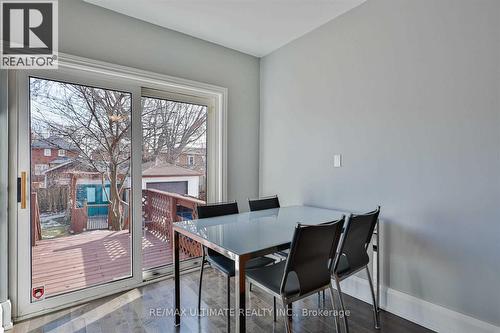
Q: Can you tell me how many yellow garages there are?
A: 0